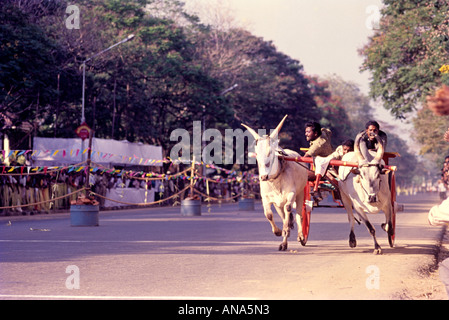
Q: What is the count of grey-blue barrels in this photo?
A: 3